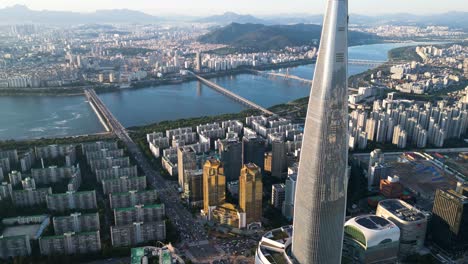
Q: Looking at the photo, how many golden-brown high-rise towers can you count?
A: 2